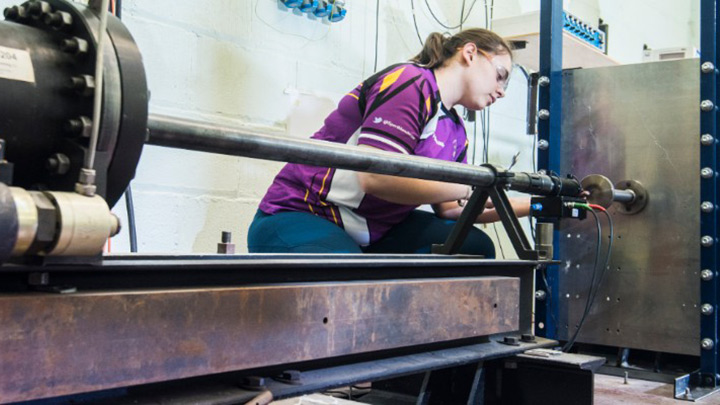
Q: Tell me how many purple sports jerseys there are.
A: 1